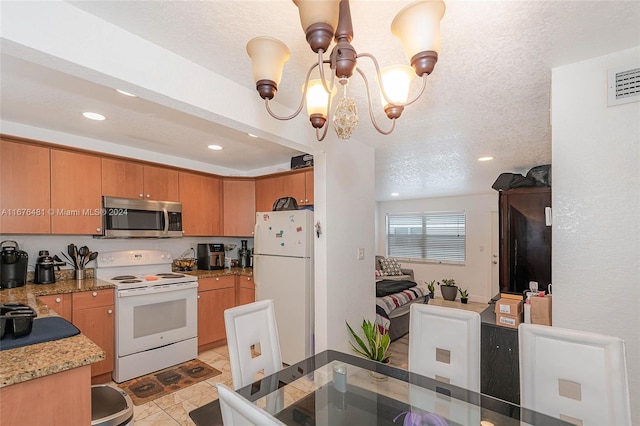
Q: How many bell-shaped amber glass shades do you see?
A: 5